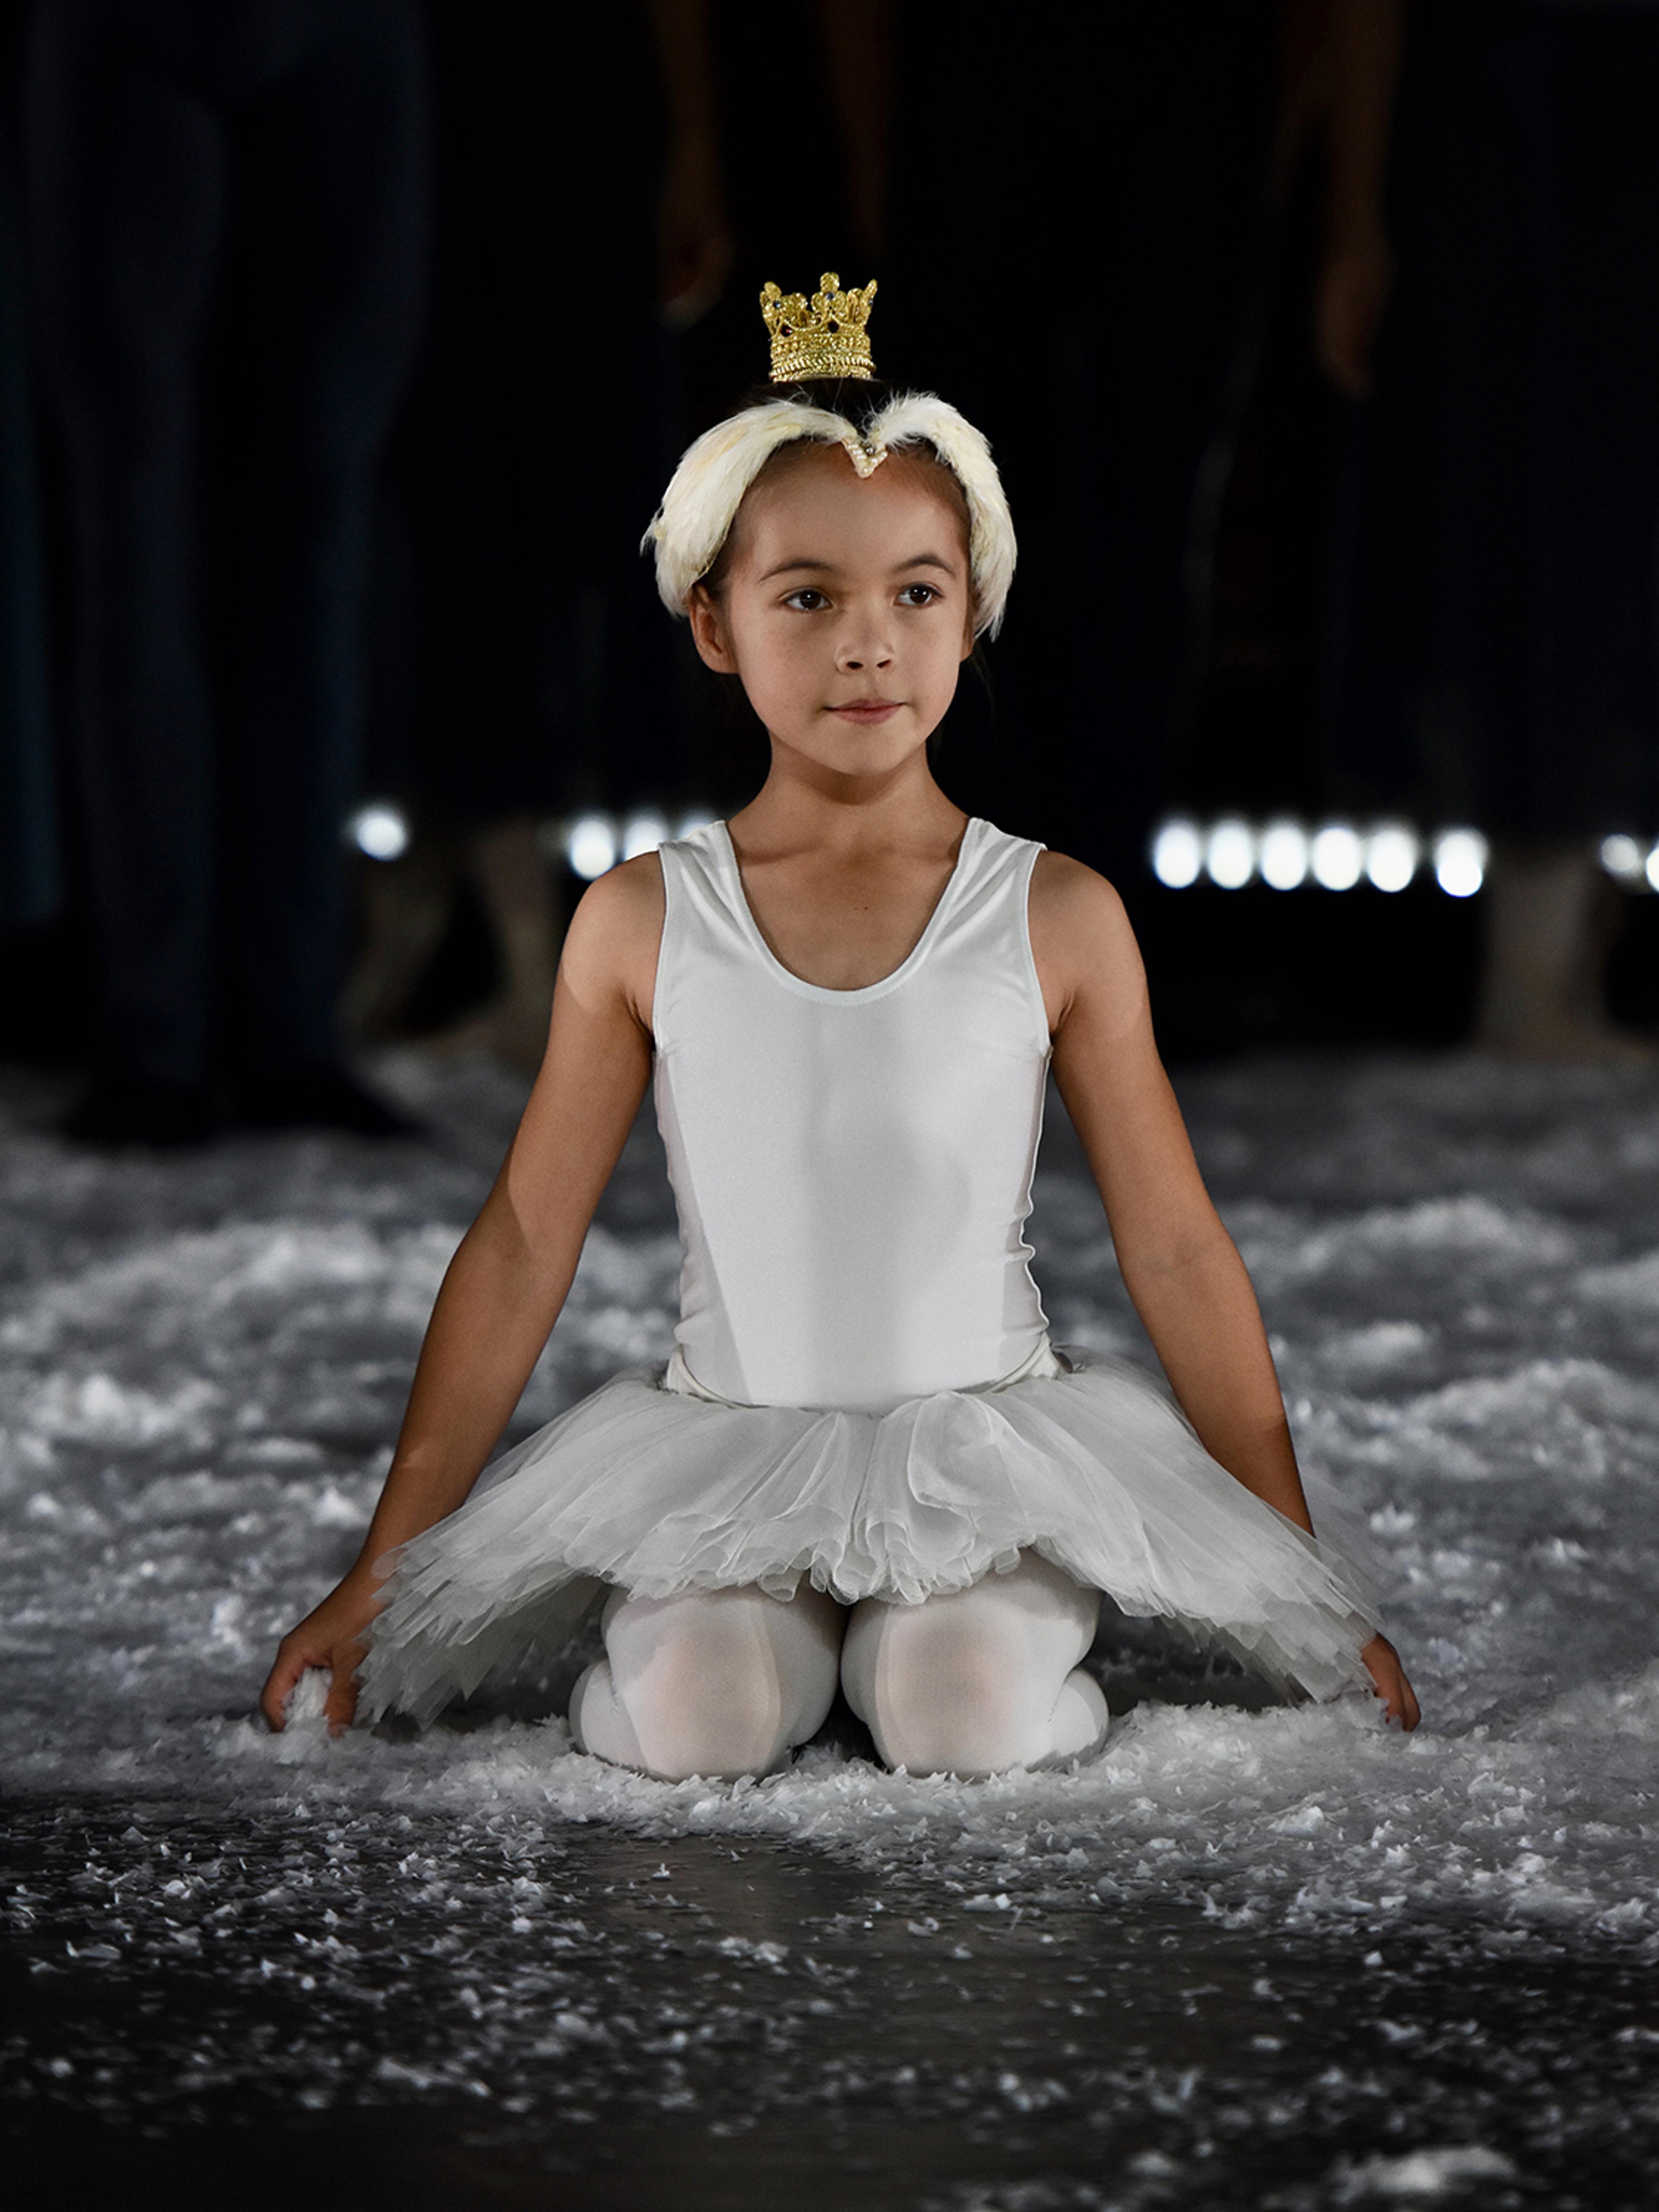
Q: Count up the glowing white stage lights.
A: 12